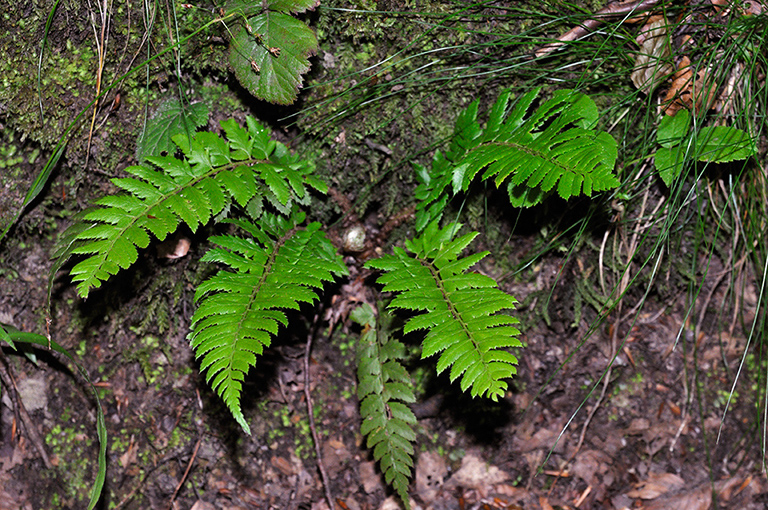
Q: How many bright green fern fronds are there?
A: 4